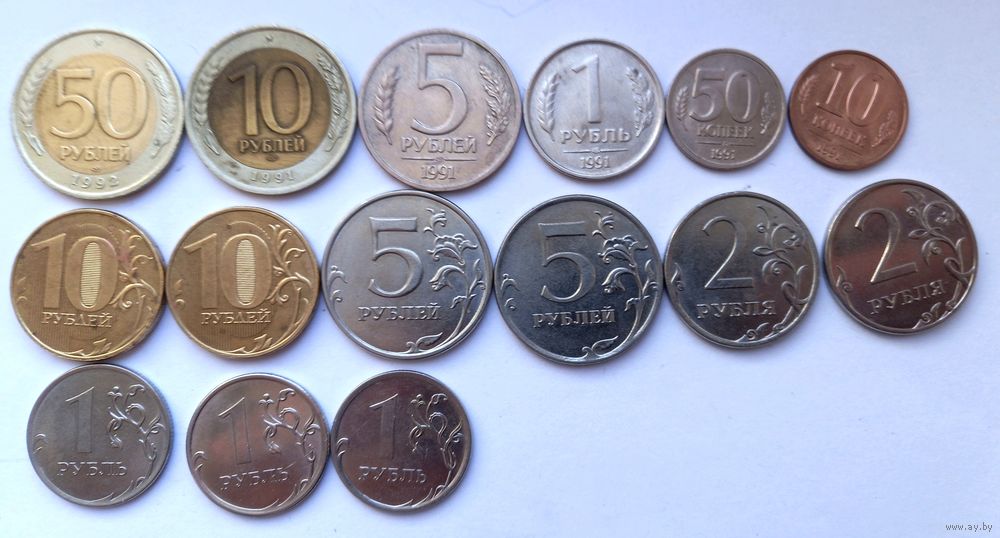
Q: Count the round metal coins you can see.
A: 15